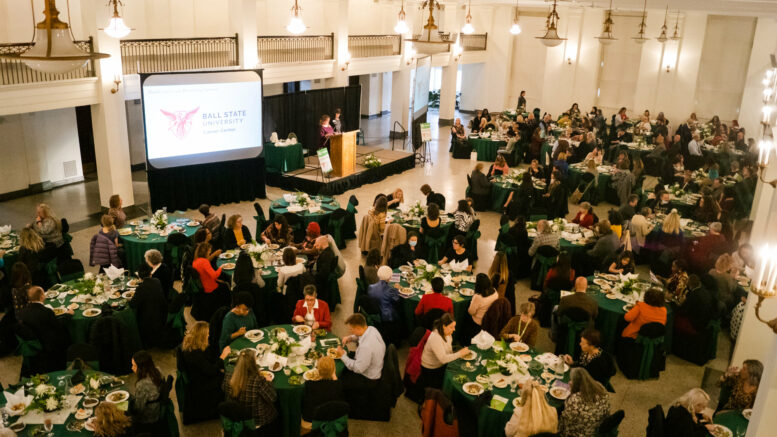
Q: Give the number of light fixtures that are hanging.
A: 12